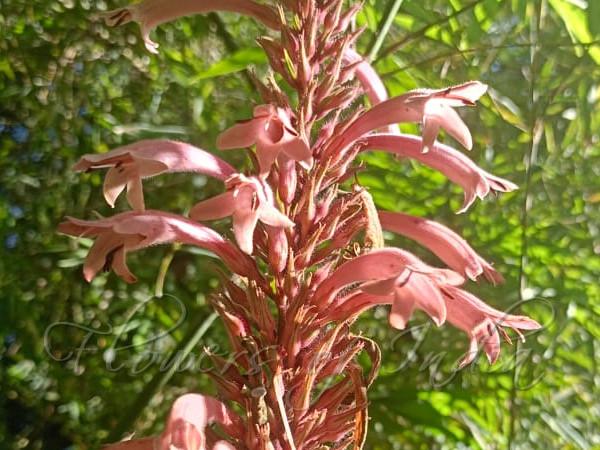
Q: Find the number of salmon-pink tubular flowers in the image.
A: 12